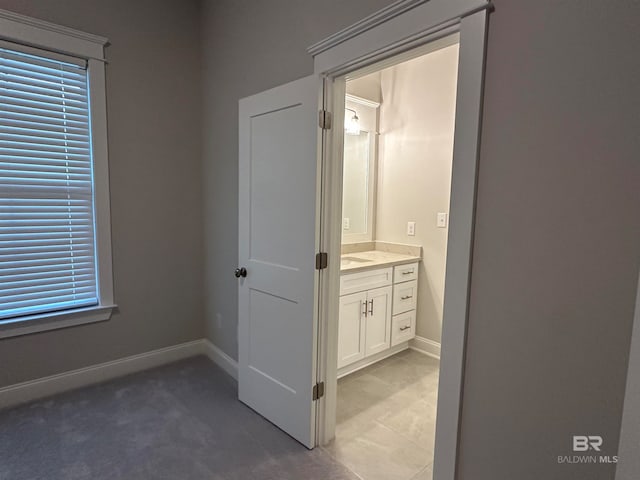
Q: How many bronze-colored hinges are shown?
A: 3